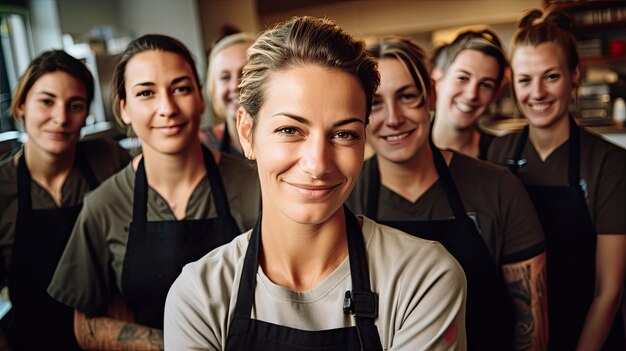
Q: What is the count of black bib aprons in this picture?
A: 5